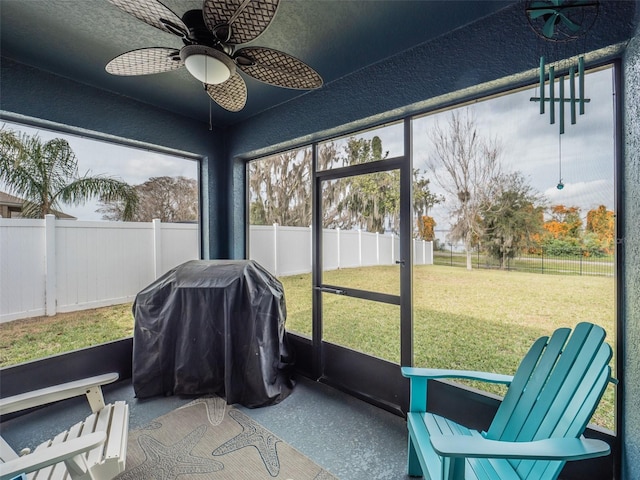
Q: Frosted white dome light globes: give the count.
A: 1